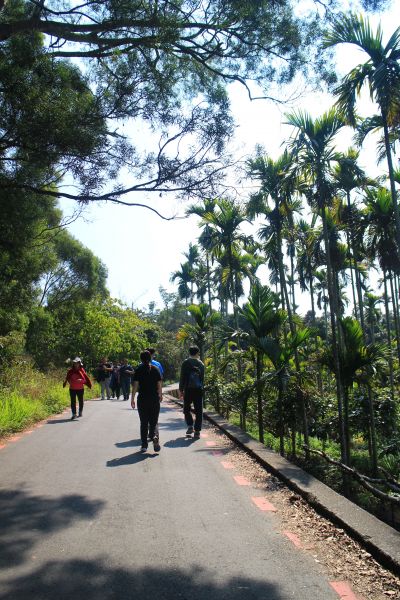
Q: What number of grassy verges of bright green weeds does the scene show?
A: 1